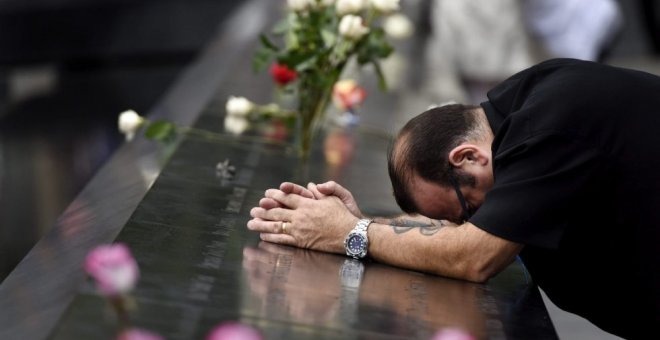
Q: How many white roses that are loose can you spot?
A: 2